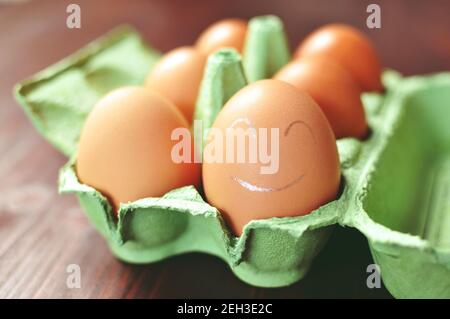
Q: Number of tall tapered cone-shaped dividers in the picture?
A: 2